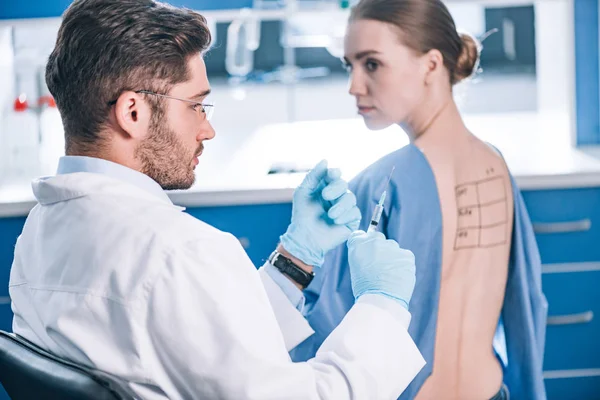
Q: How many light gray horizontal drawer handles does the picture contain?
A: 2